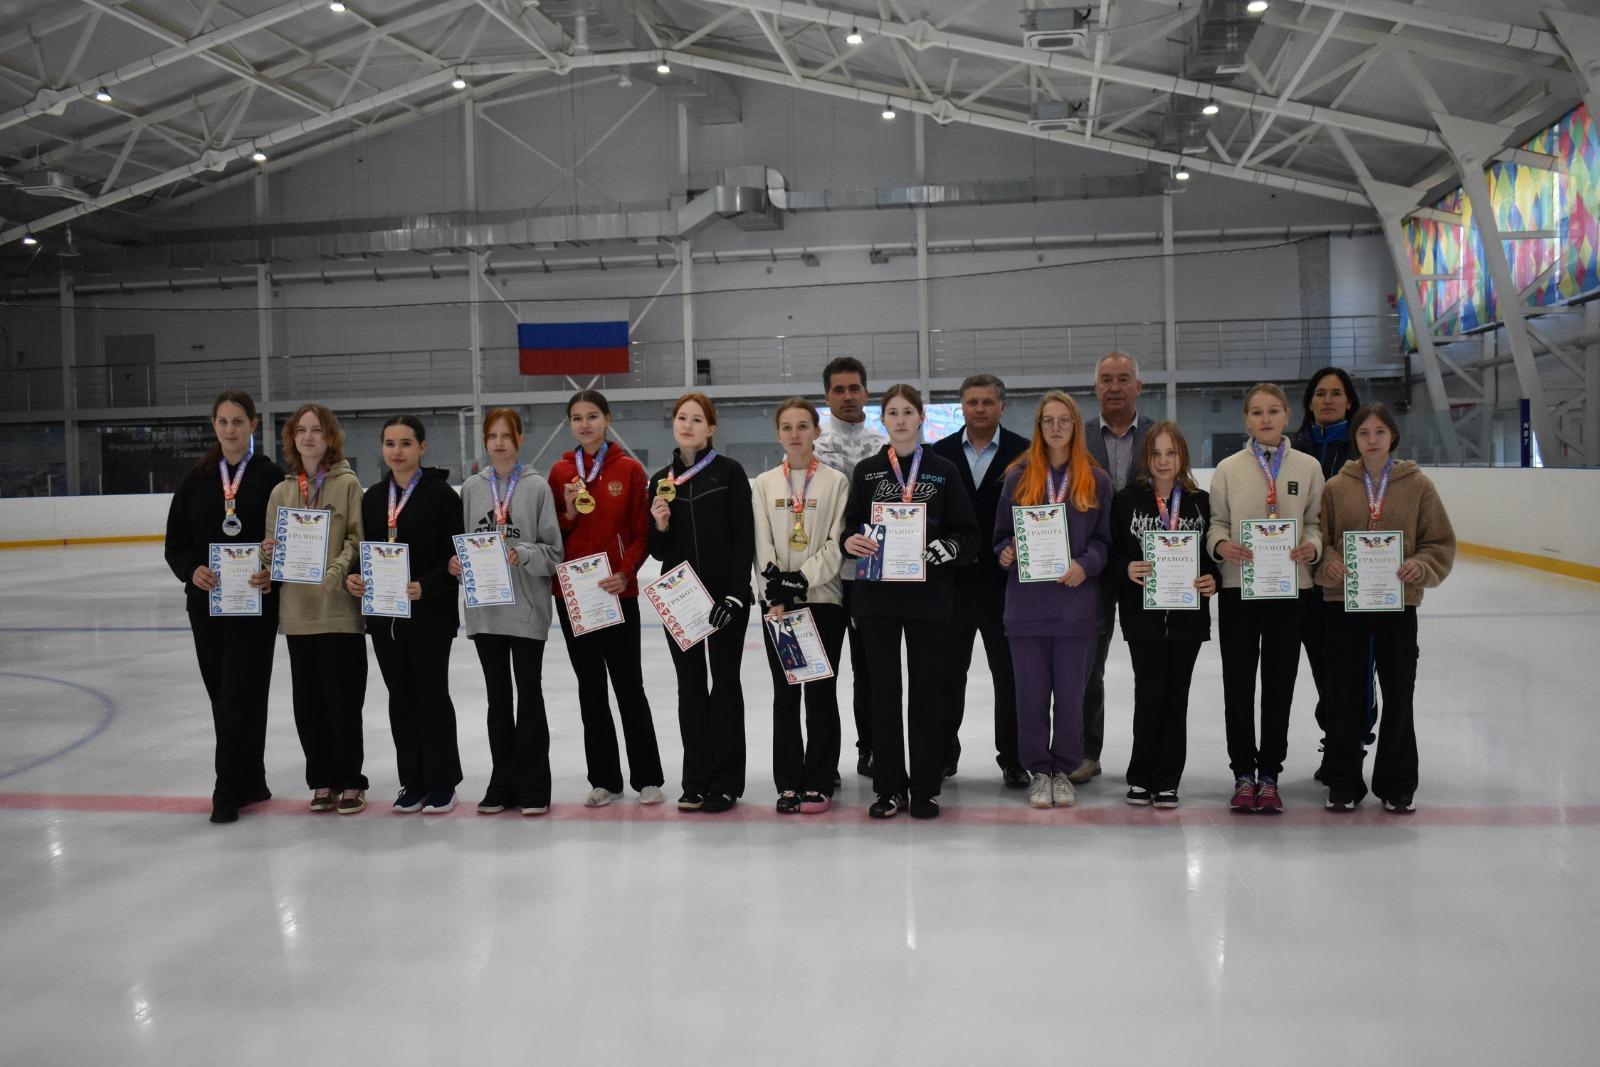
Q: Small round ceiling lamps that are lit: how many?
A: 11